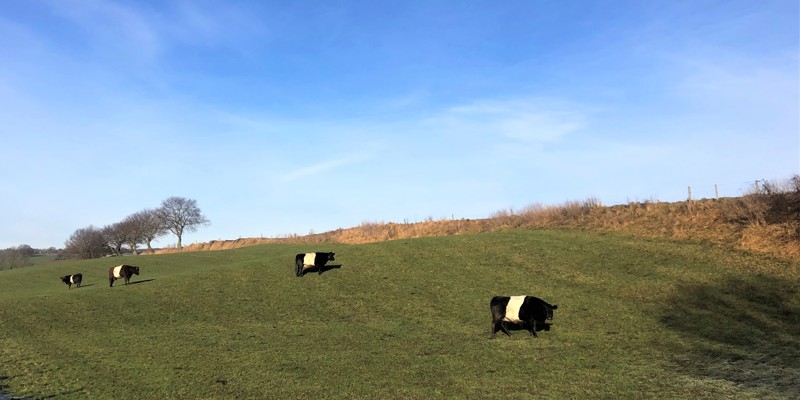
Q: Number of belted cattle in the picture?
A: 4